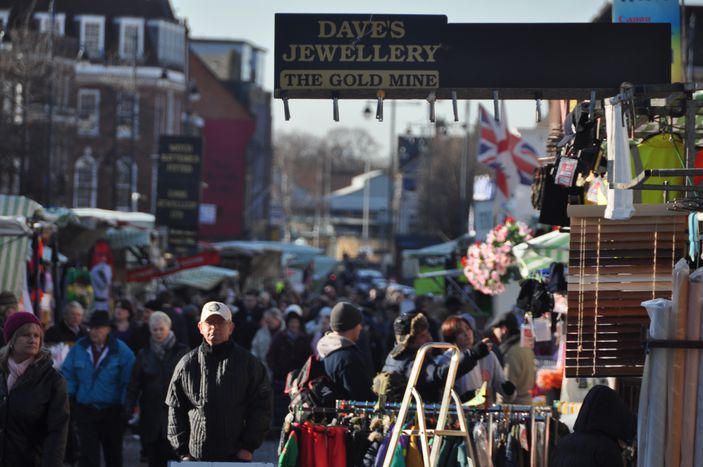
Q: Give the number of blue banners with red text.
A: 1